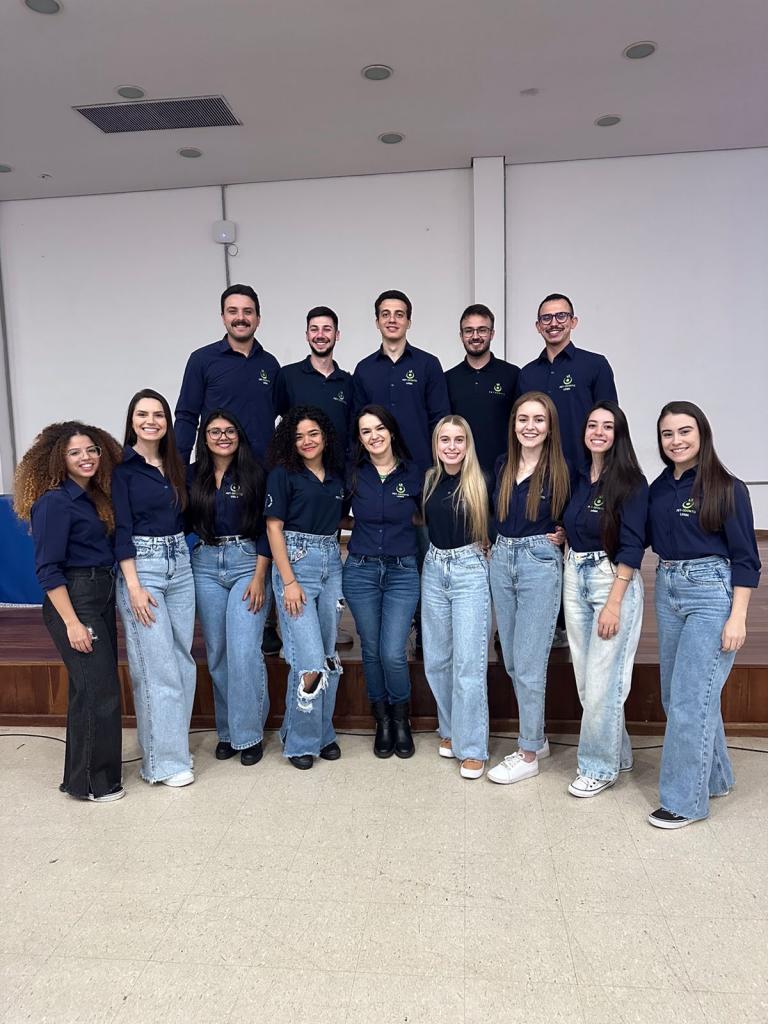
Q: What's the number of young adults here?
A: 14